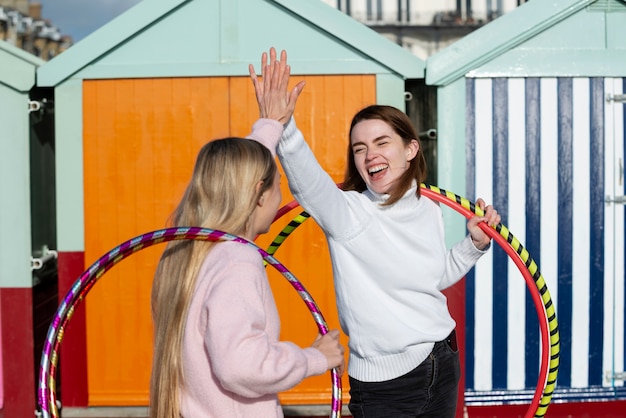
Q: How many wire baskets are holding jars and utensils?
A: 0